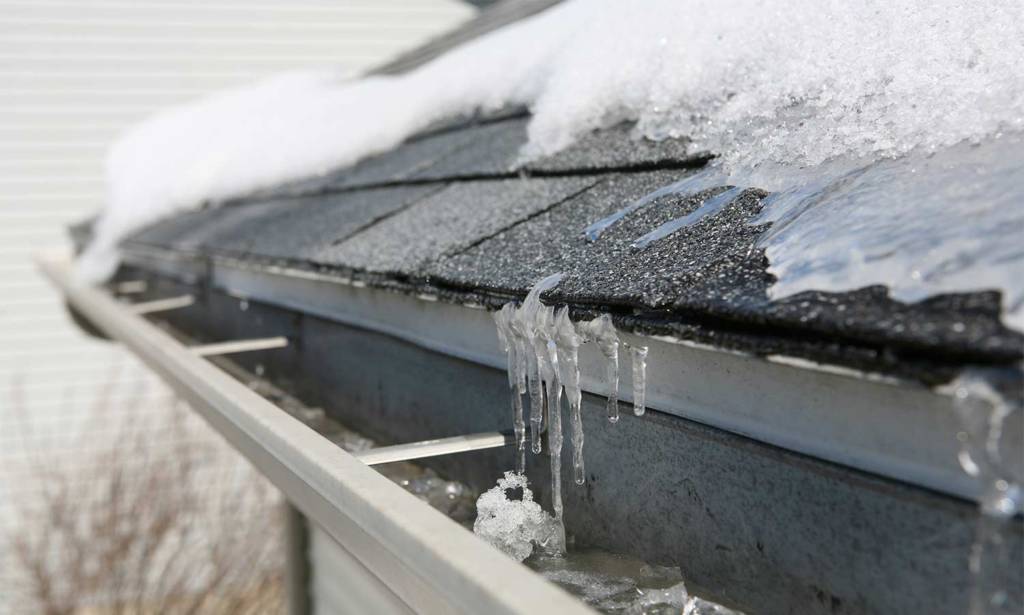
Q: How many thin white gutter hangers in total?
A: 4